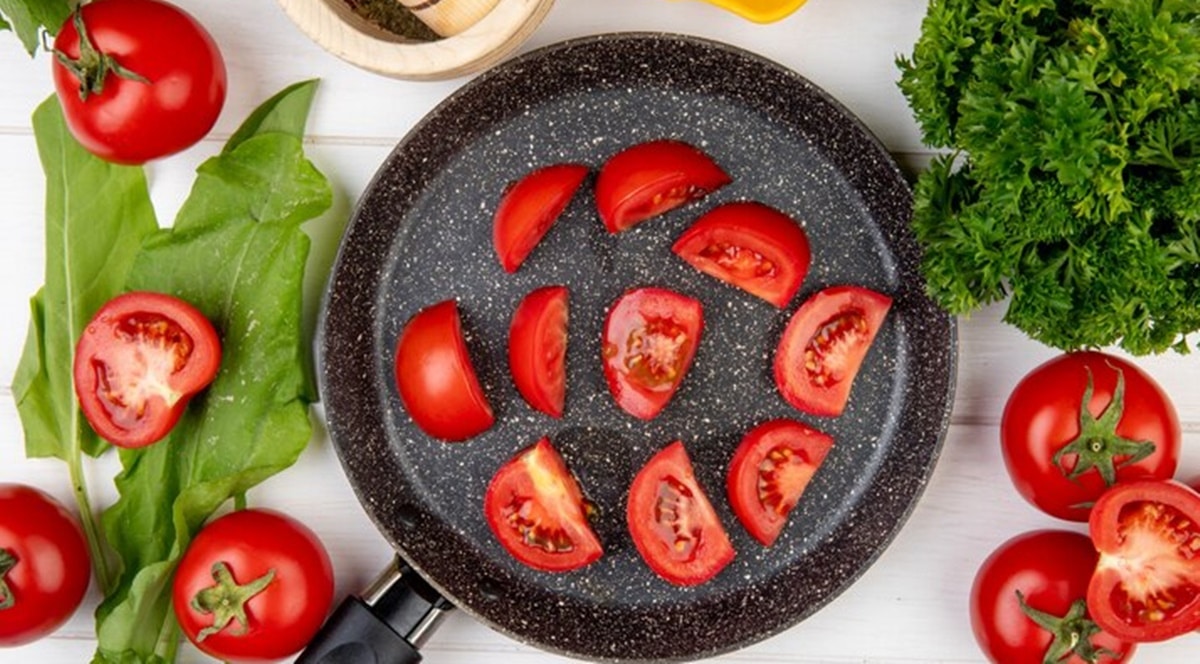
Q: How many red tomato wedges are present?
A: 10